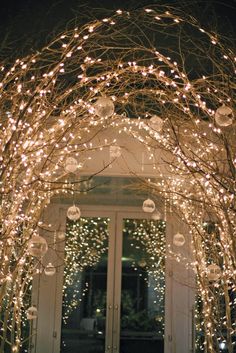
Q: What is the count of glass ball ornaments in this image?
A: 12